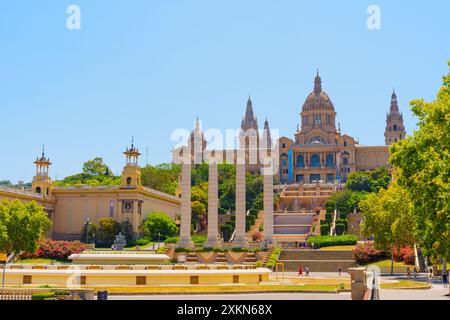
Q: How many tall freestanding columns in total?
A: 4